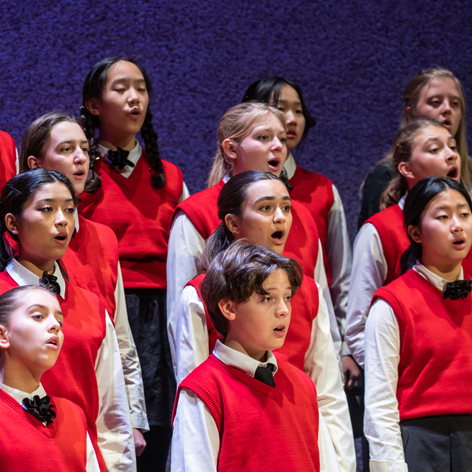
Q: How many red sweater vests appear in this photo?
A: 11